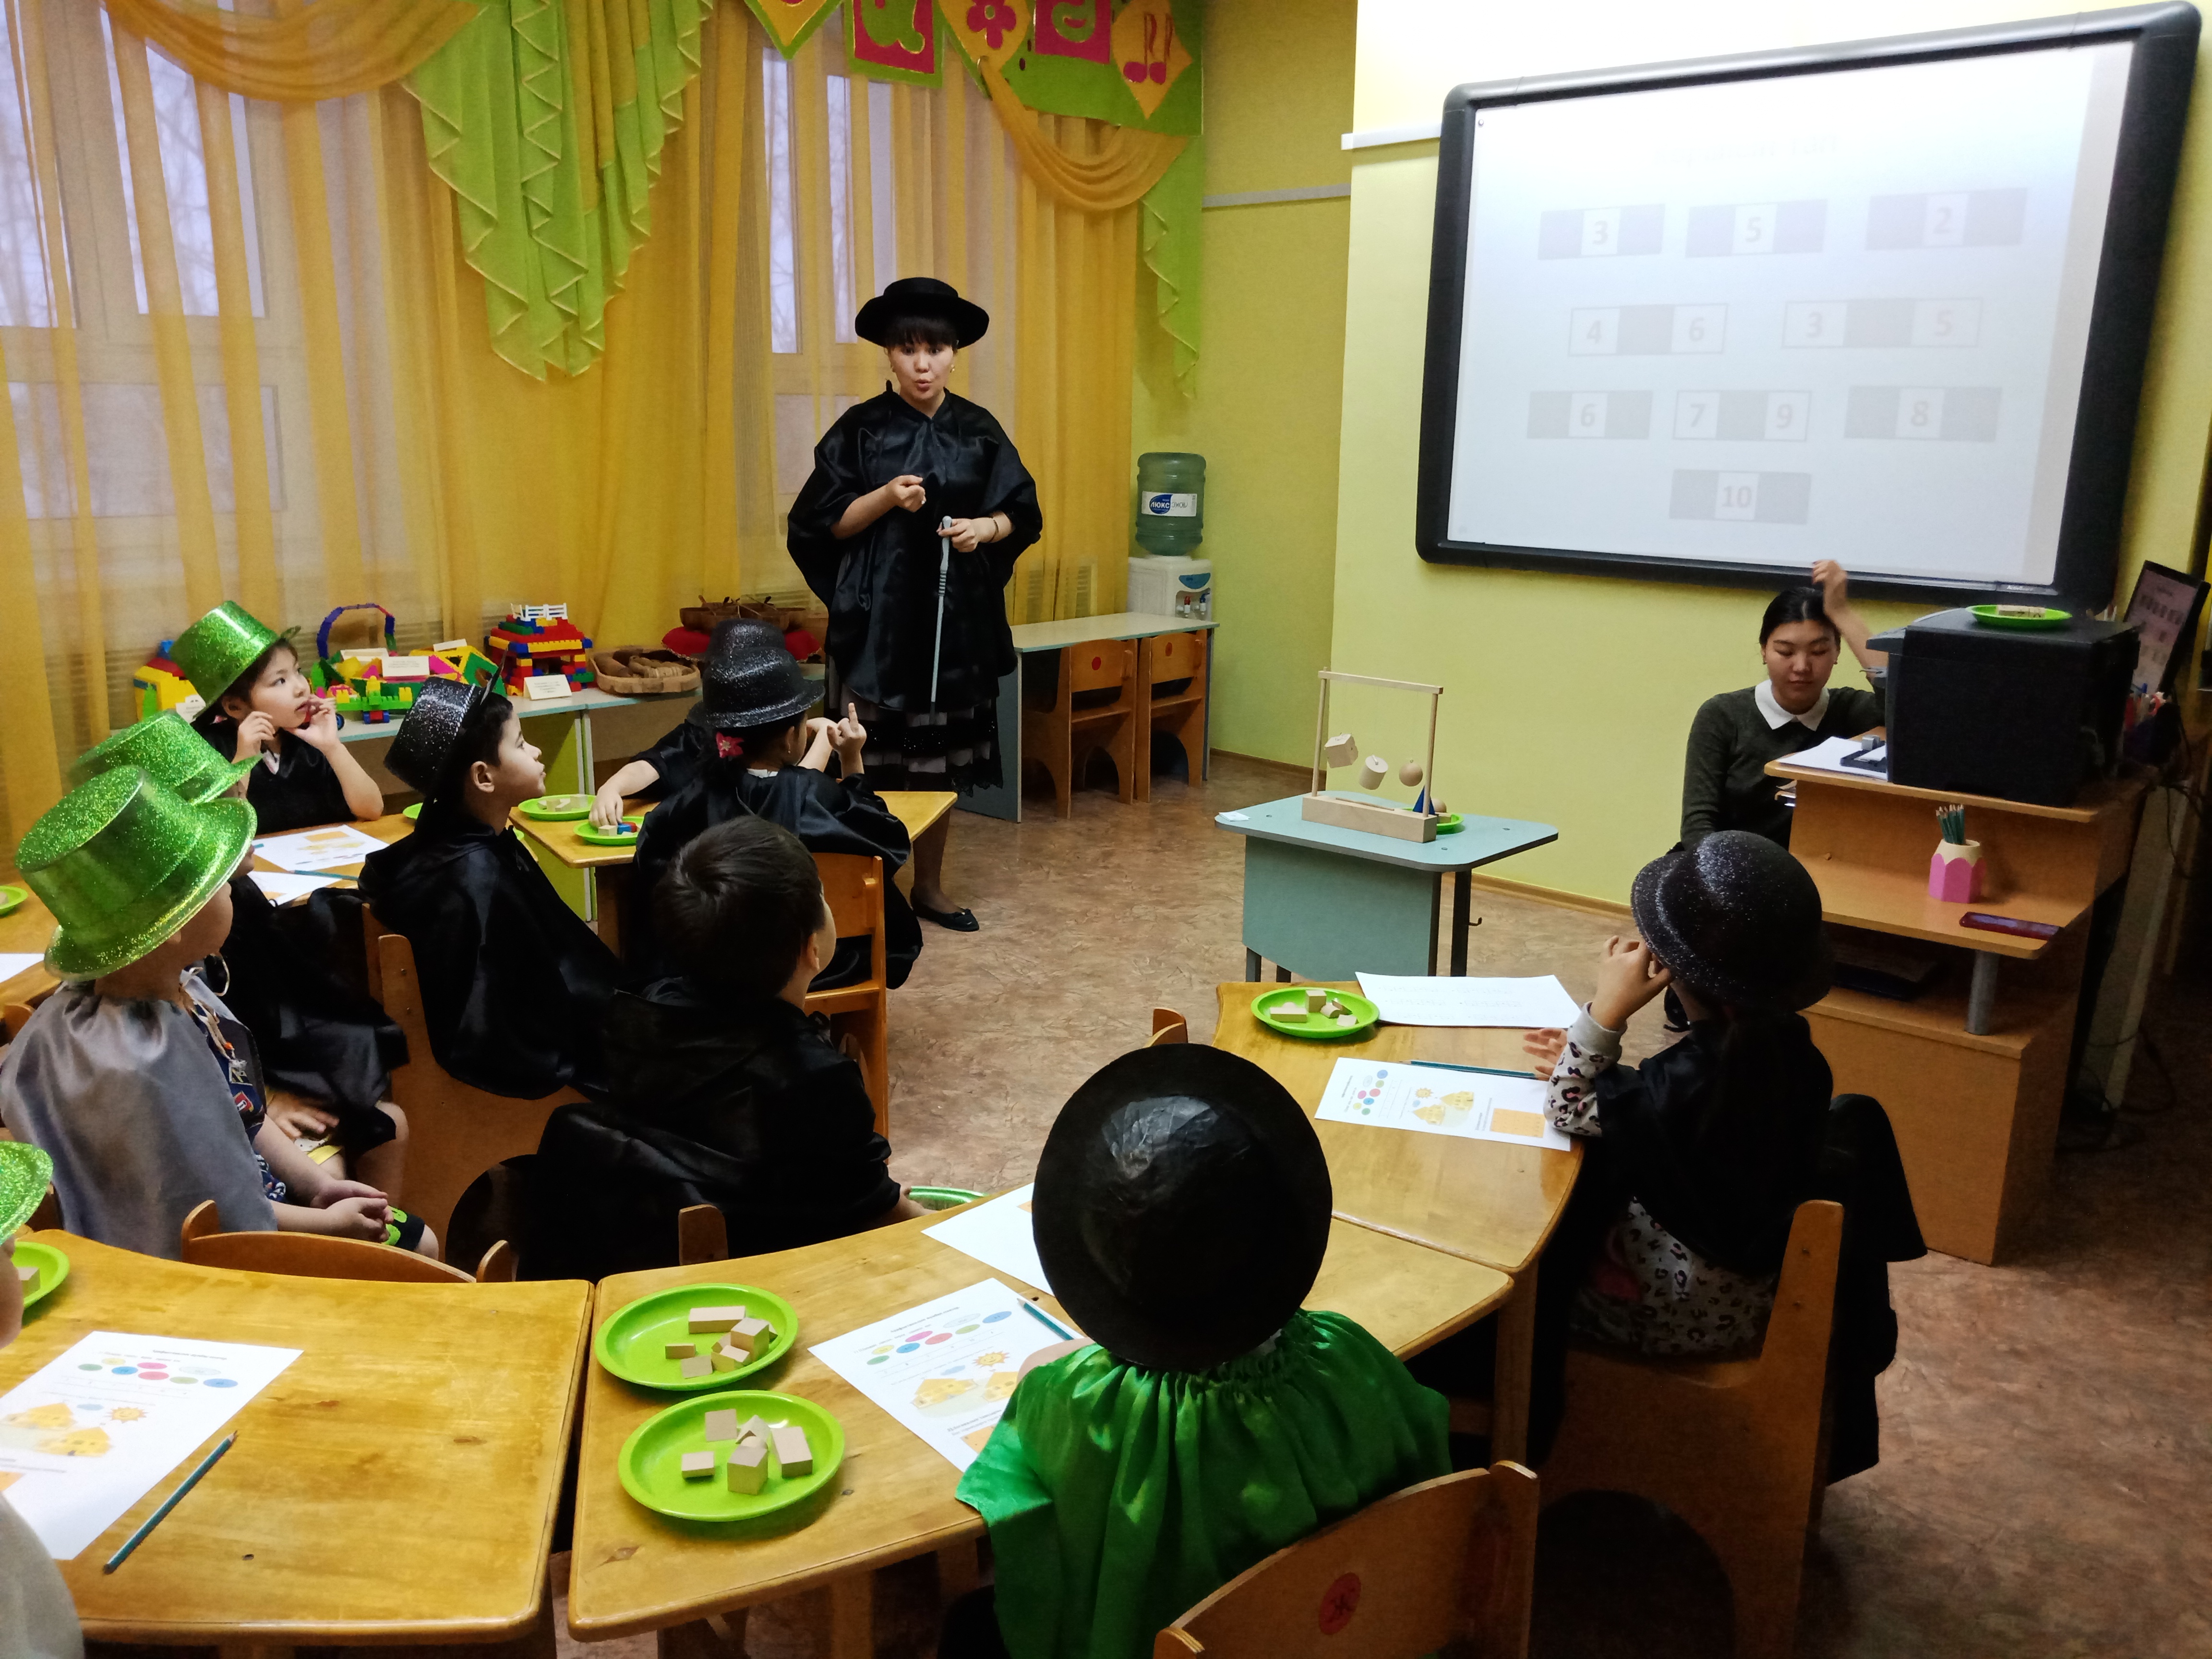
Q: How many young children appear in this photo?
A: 10